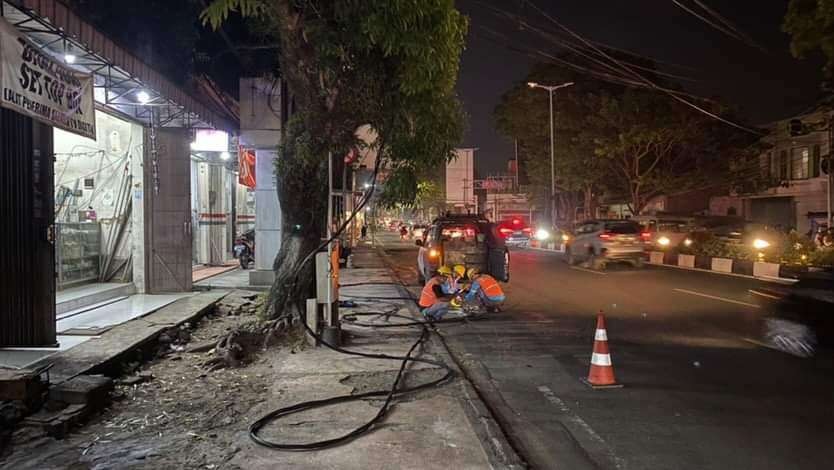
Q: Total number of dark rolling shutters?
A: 1